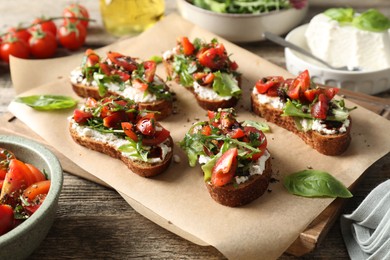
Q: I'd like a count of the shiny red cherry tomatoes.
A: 6